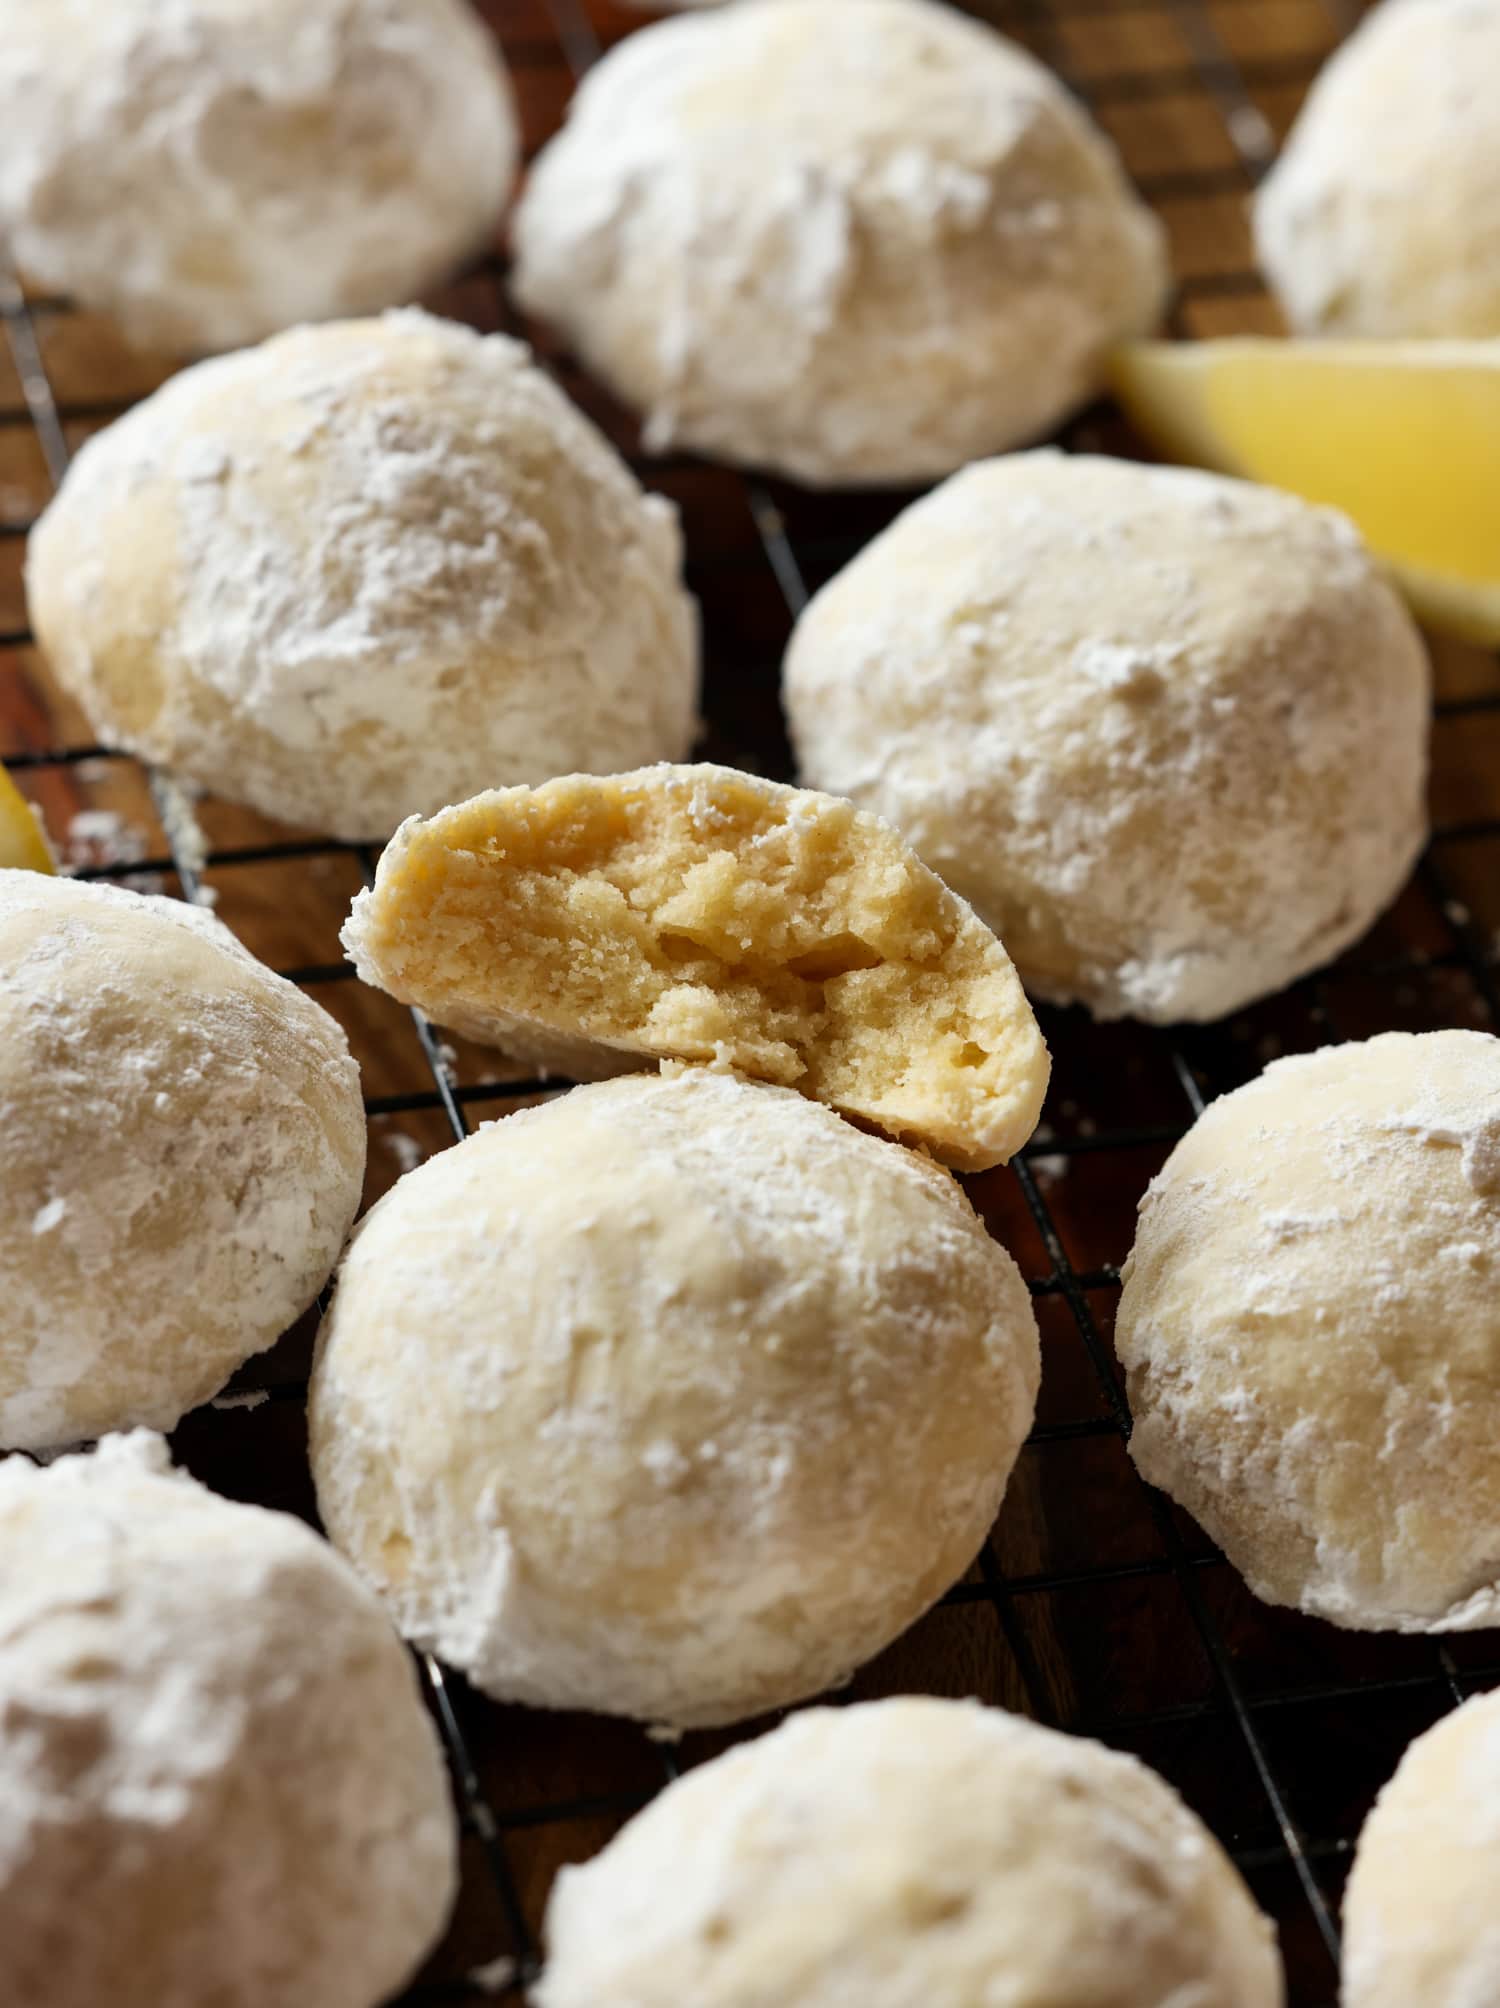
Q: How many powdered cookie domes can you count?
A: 12